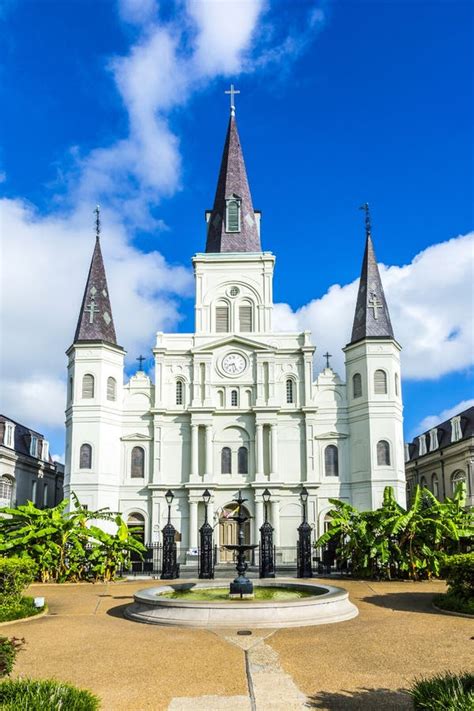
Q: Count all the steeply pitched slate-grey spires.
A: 3